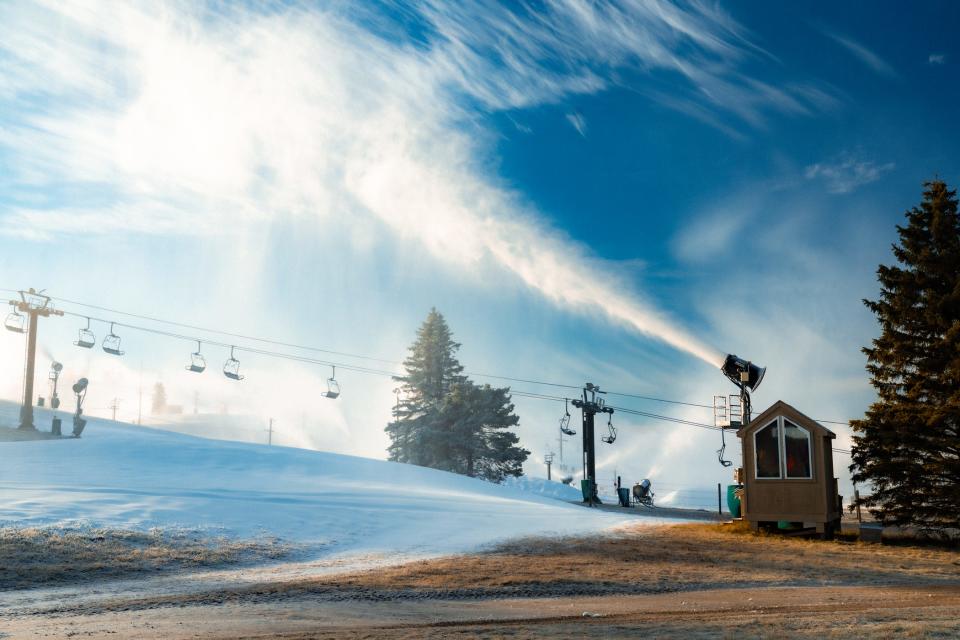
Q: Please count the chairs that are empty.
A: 9